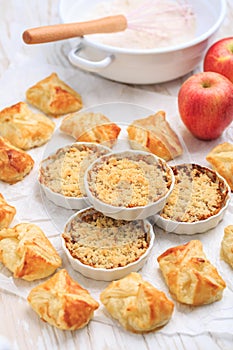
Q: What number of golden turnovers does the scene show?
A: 12